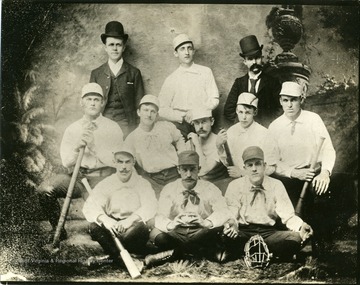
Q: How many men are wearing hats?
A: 11